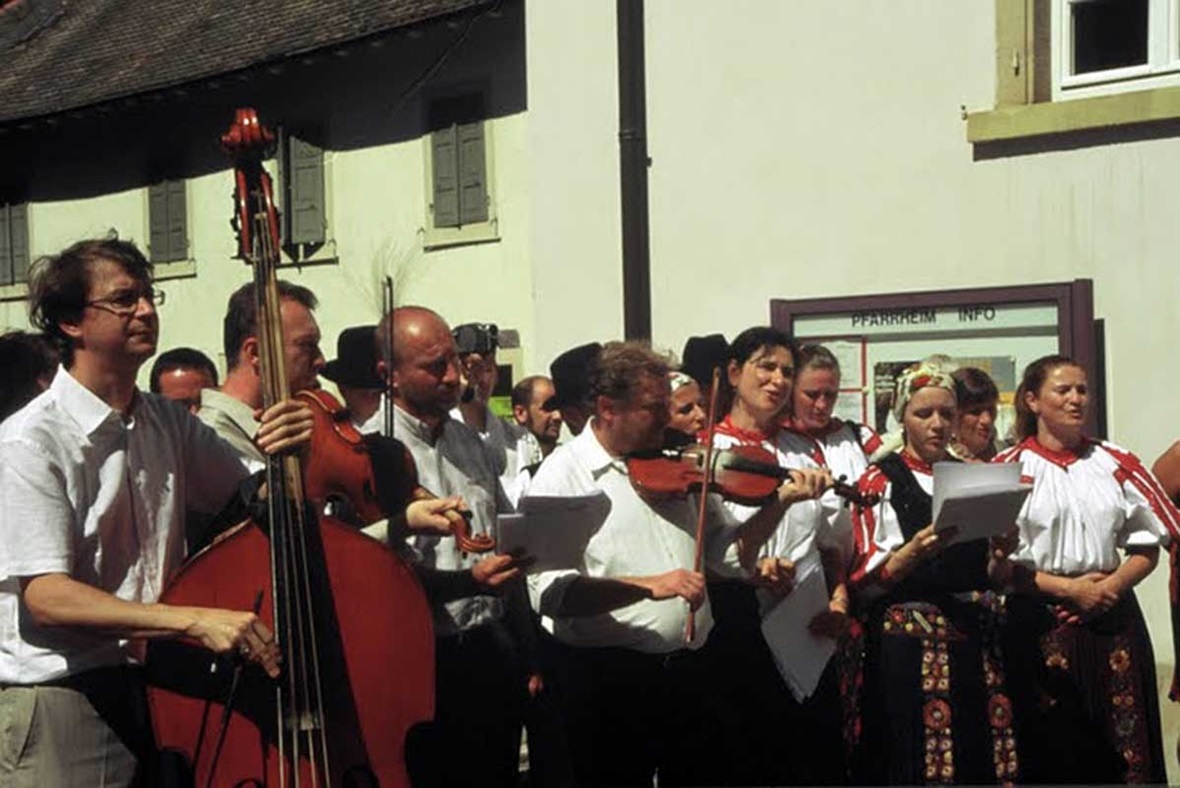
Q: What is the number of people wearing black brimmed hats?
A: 3